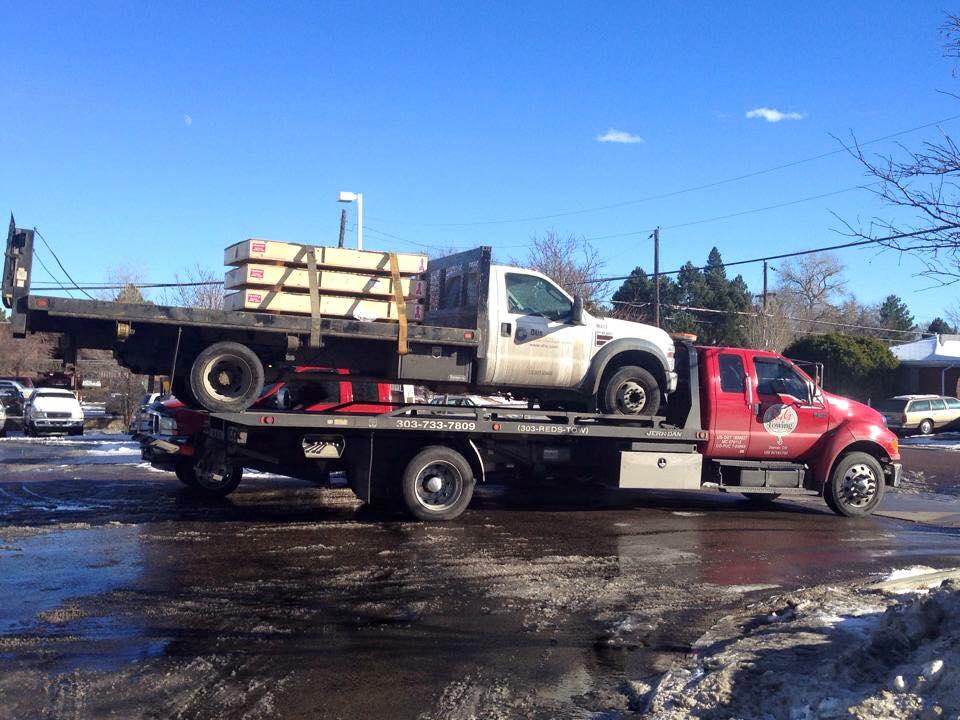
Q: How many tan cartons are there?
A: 3